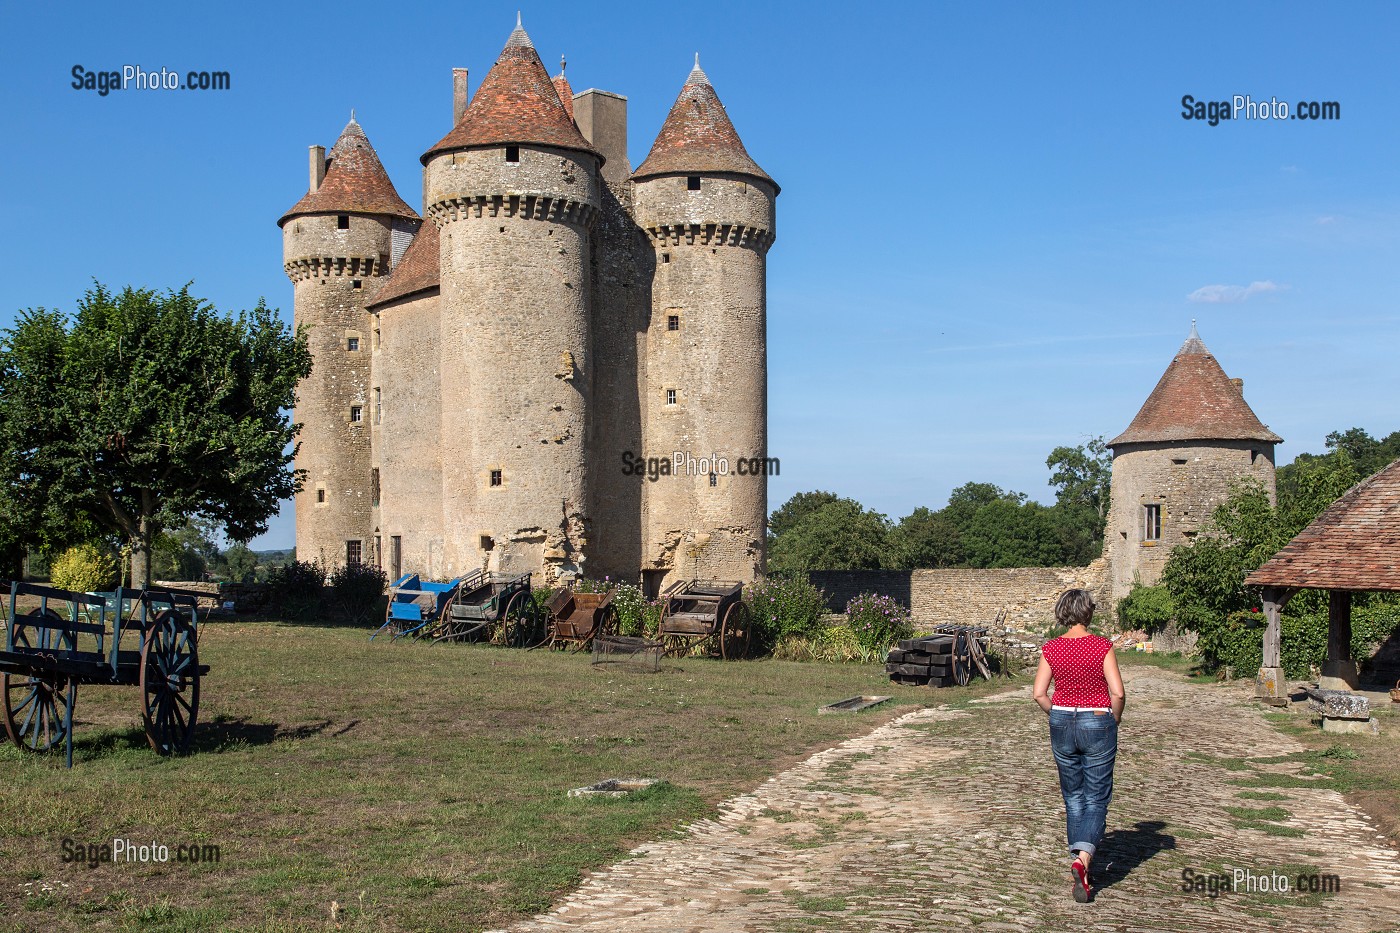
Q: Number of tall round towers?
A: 3